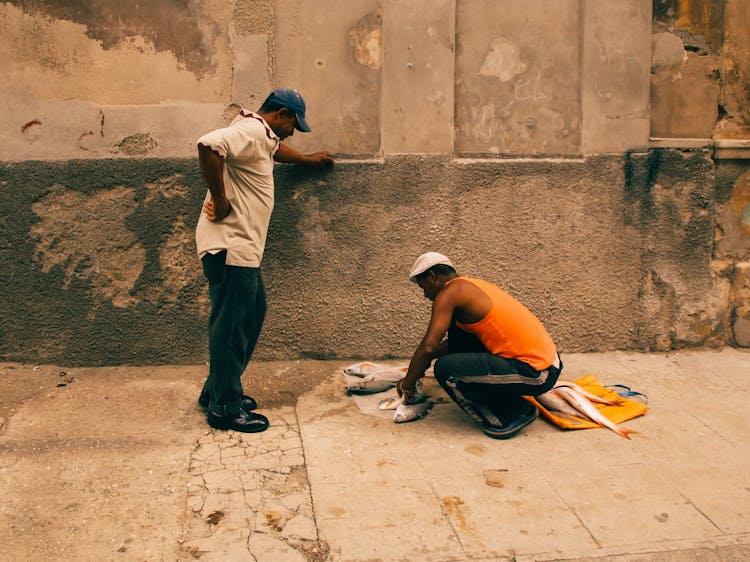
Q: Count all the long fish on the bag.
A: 3